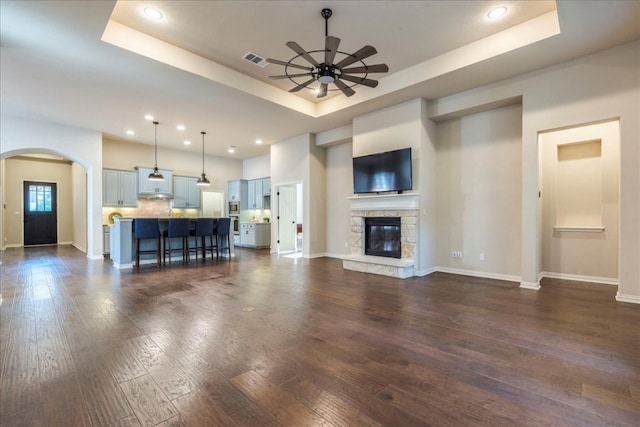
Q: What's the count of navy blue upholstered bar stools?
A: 4